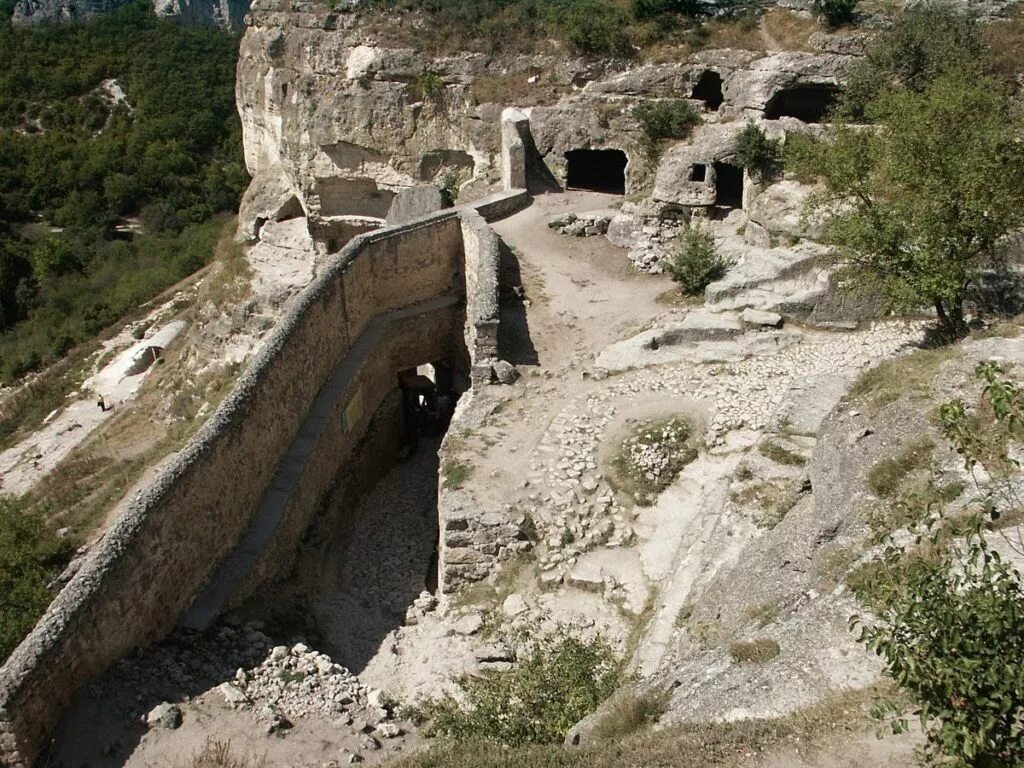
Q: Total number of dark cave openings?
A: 5